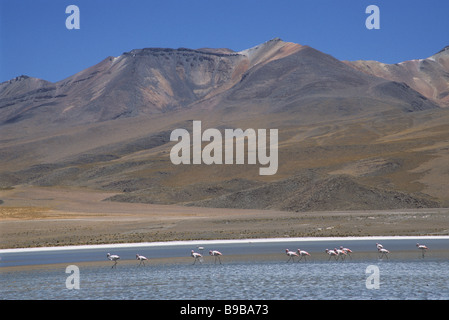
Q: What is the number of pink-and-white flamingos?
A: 12